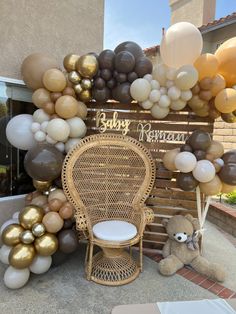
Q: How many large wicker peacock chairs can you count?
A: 1